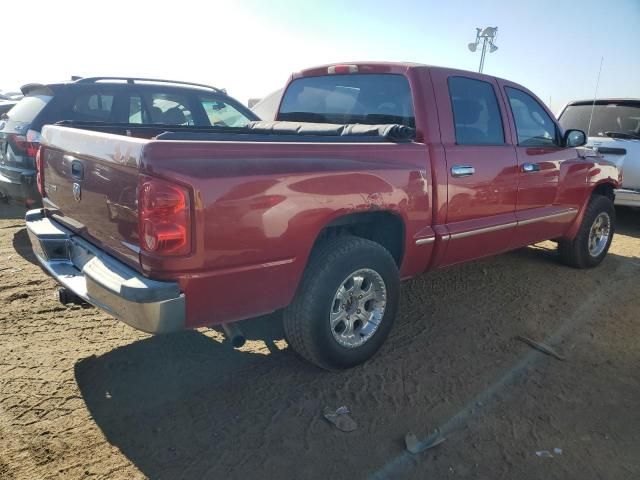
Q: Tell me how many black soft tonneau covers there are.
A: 1